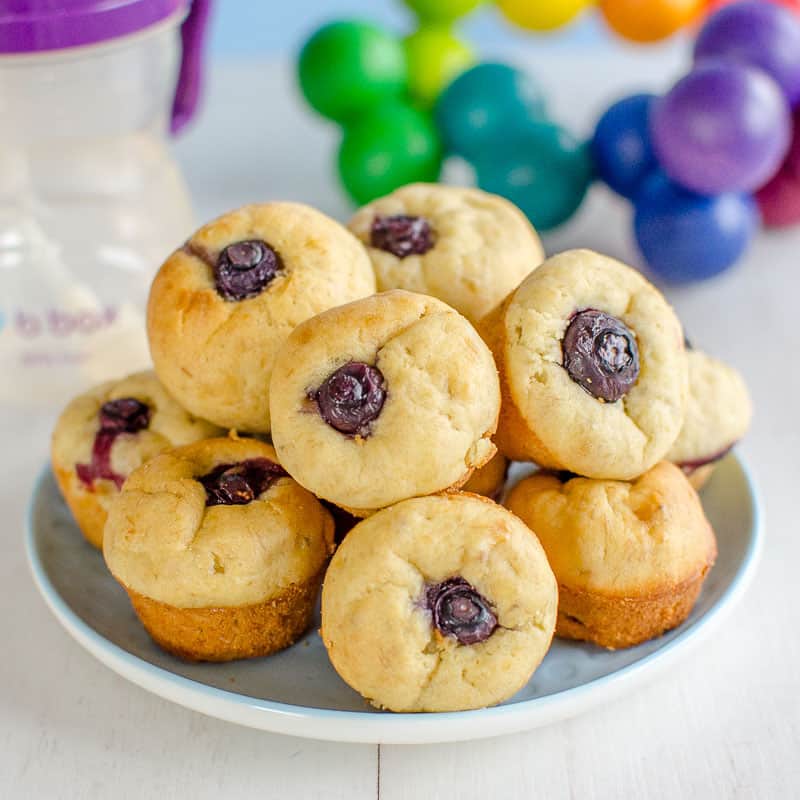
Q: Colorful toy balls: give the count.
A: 14